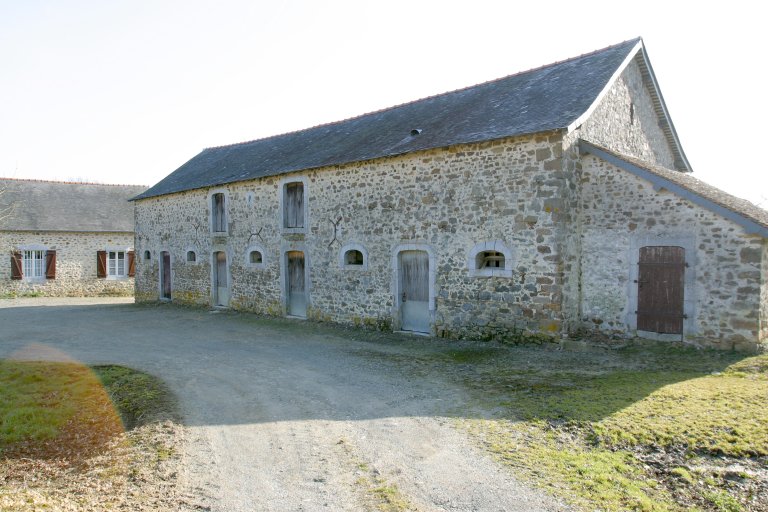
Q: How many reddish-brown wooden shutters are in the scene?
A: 4